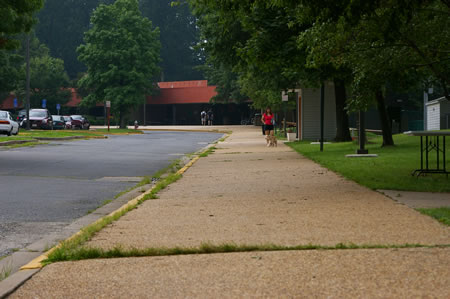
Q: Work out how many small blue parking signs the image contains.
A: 3